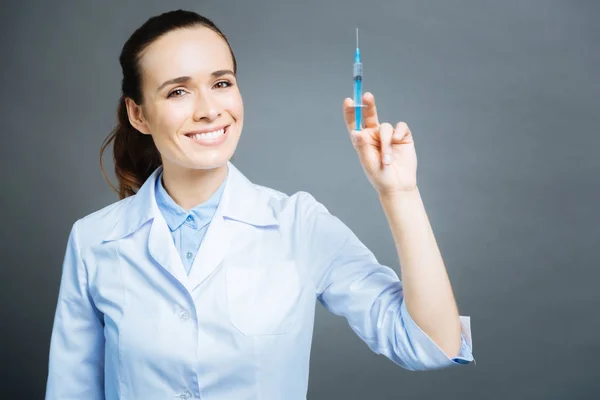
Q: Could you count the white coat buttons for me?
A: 2